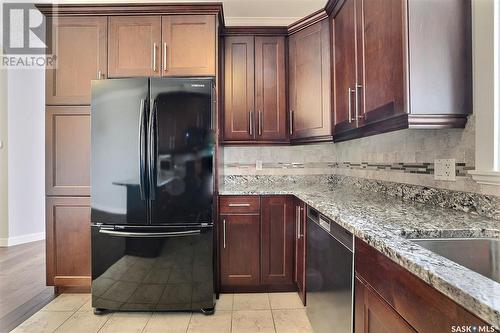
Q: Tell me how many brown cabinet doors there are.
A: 14